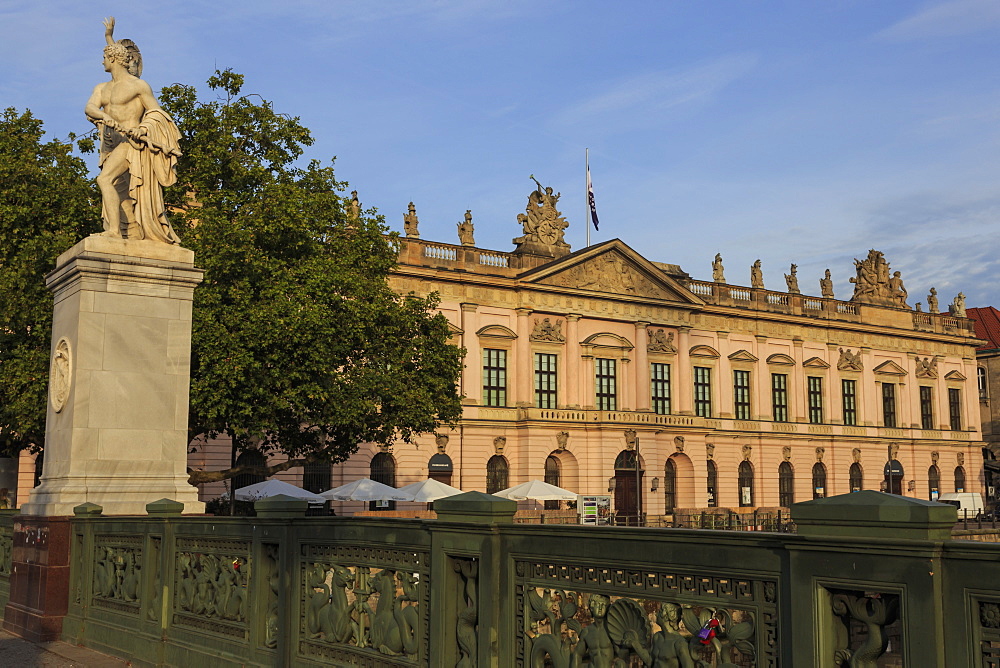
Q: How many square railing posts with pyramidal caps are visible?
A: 5